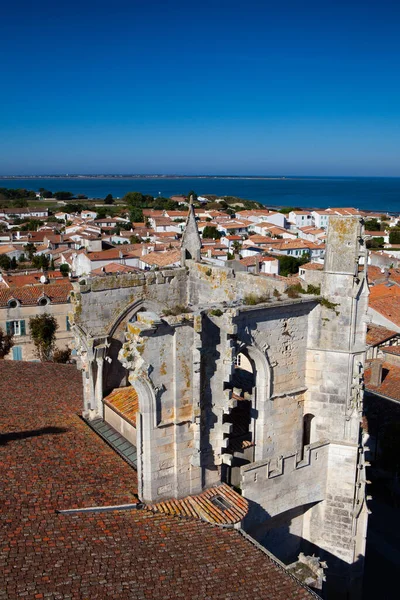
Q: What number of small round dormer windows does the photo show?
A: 2